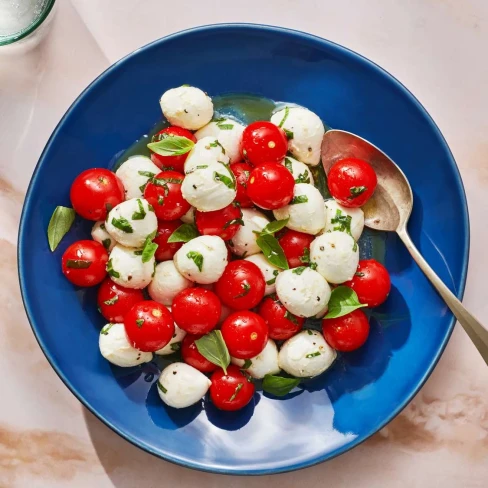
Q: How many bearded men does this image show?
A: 0